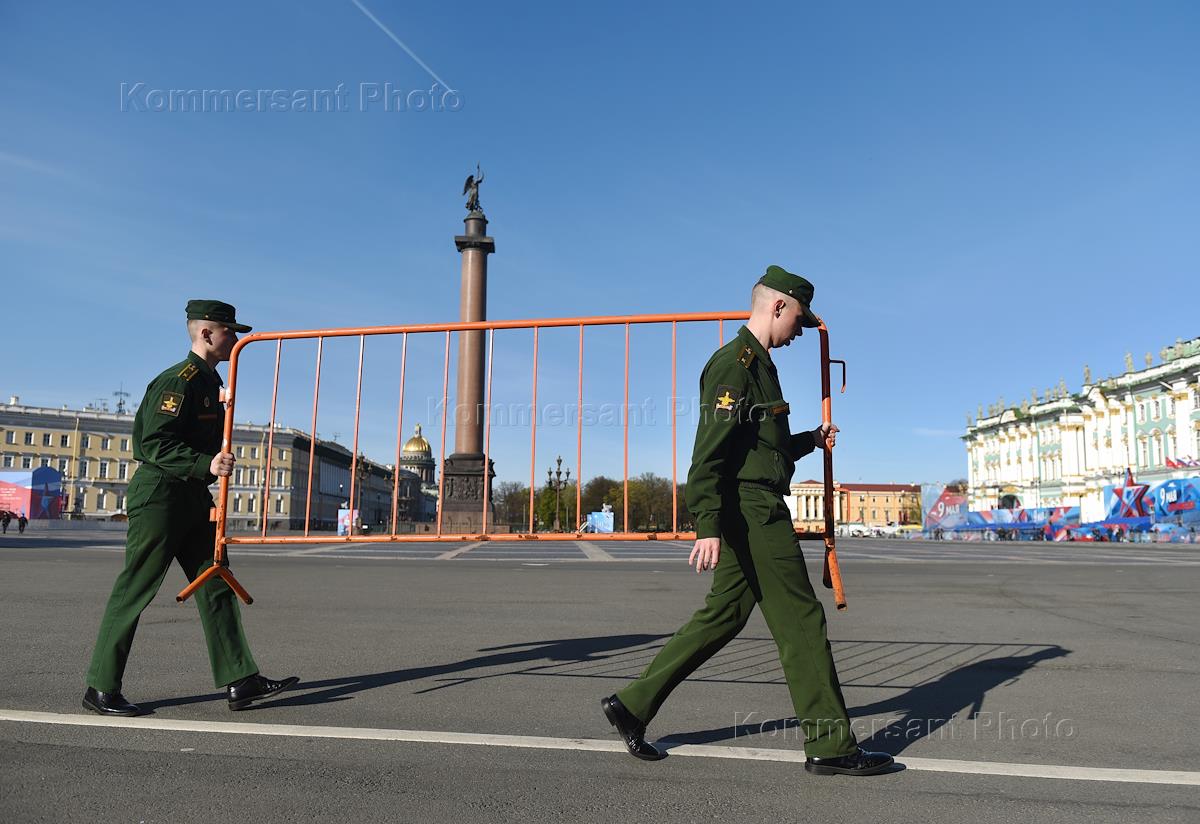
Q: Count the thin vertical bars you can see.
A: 11